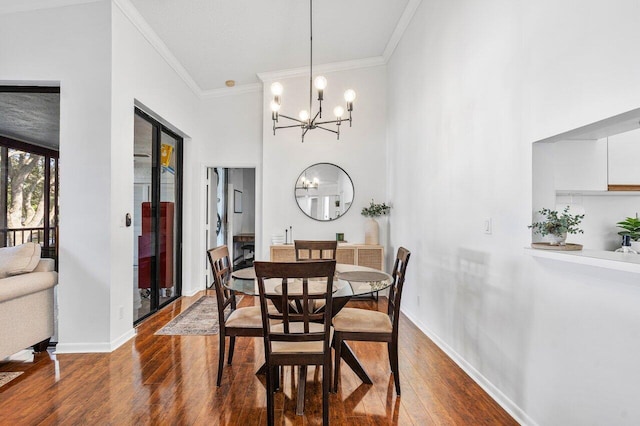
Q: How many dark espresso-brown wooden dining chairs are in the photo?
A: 4